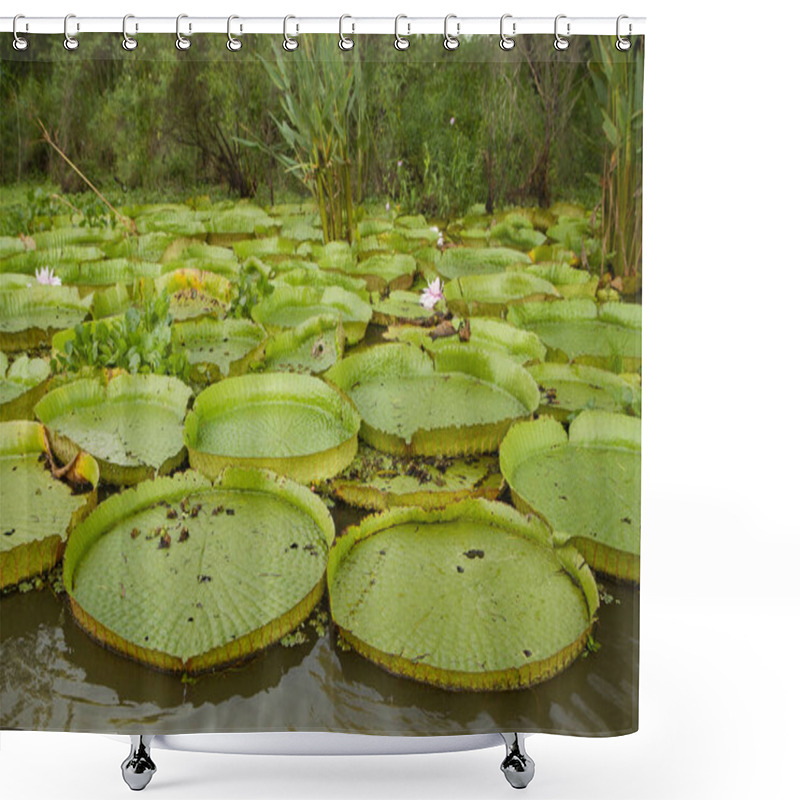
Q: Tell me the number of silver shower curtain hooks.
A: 12